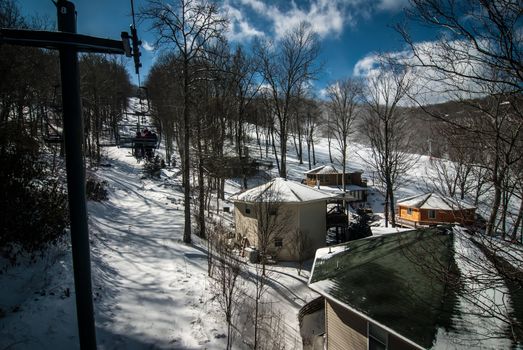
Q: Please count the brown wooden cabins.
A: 2